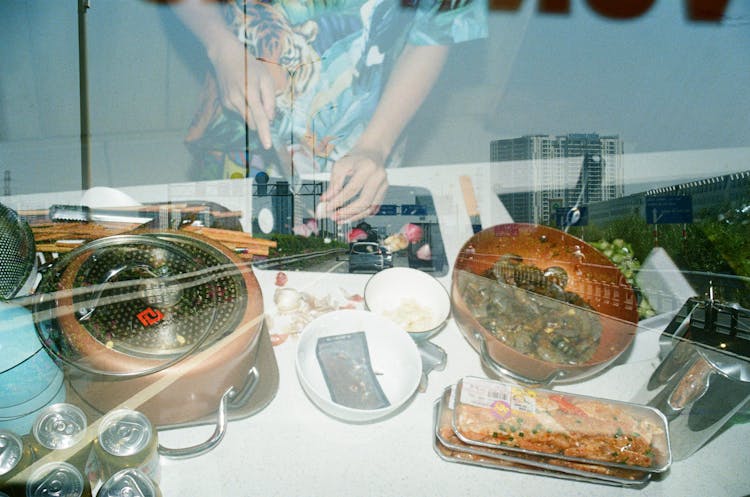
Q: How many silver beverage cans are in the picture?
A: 5